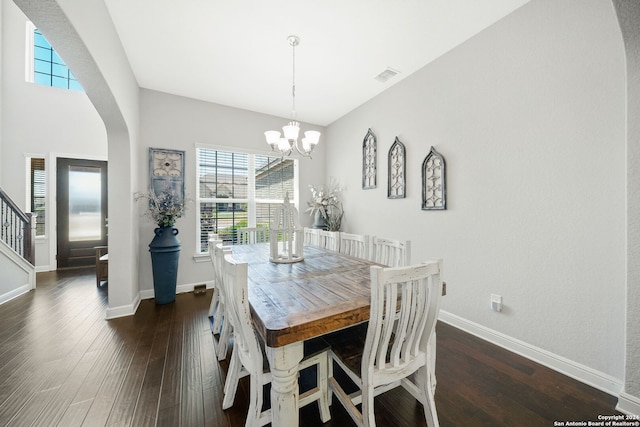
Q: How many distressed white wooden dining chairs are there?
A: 10